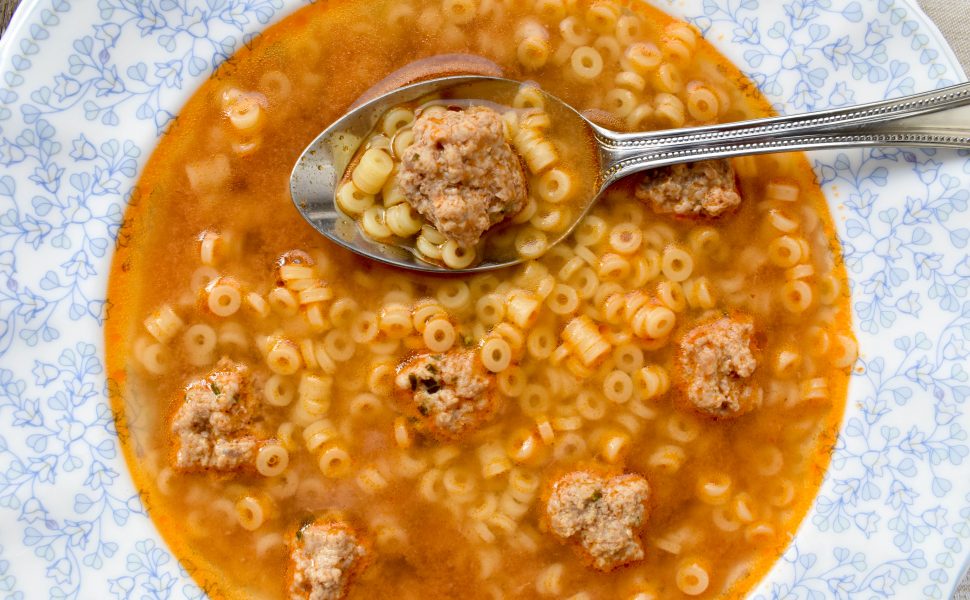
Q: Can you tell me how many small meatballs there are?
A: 7